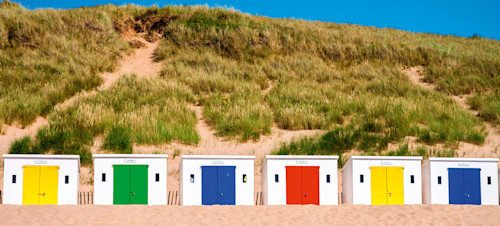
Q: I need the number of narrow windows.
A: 12